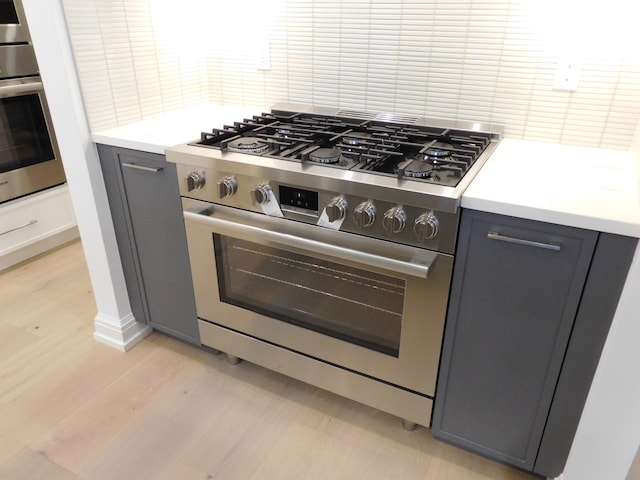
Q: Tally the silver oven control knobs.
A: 7